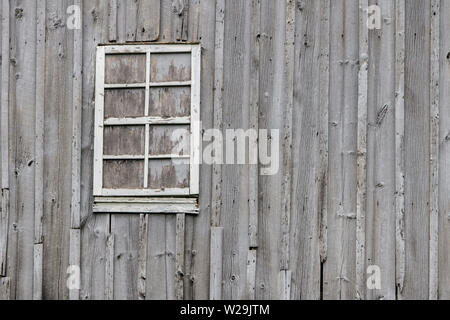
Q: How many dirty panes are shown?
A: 8